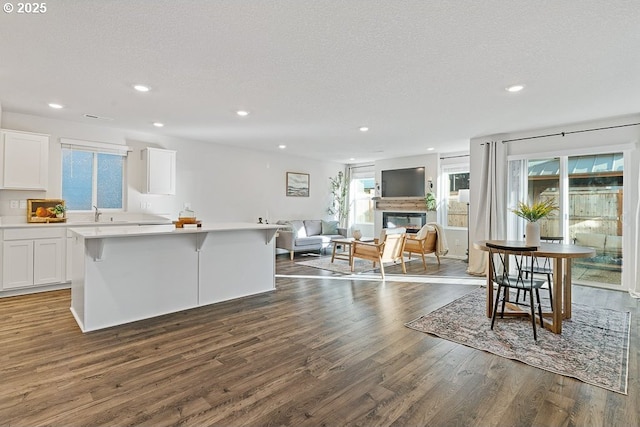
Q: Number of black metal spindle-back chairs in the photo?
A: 2